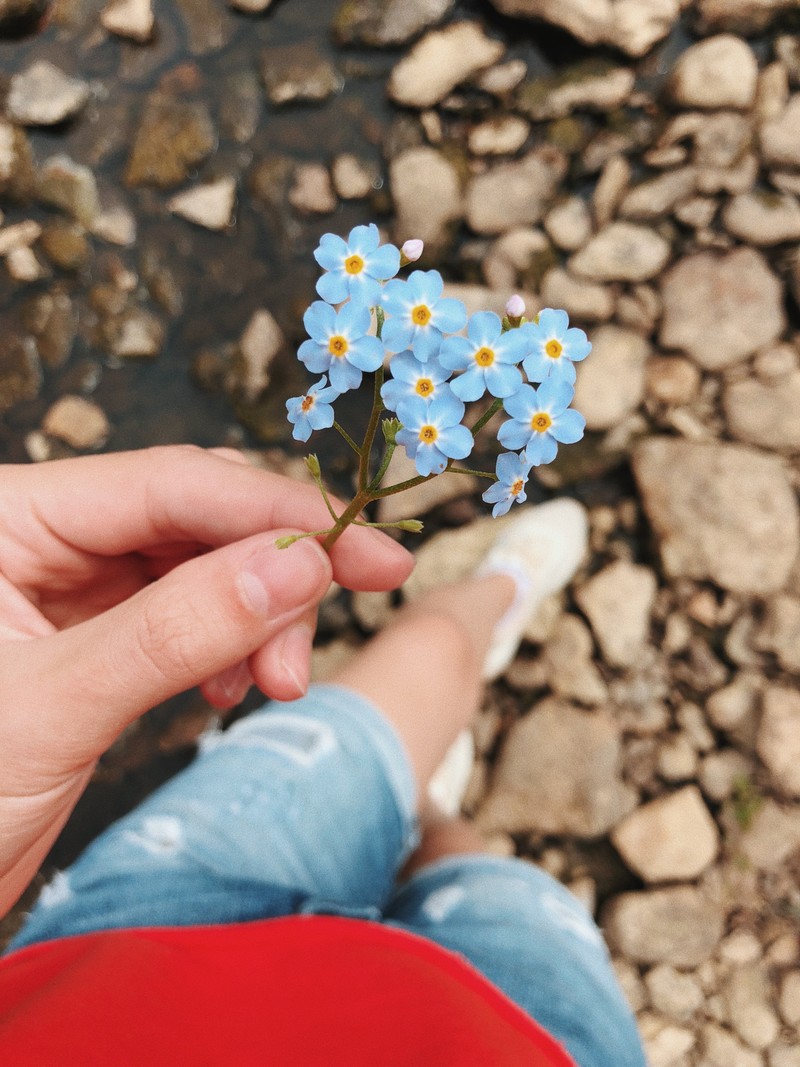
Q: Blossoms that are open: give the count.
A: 10